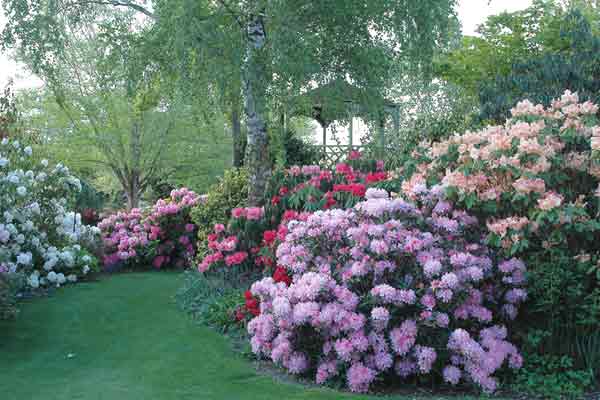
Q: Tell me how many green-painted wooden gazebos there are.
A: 1